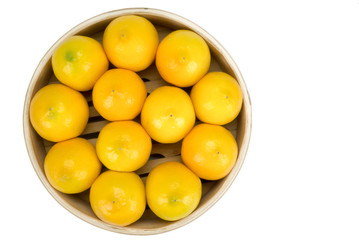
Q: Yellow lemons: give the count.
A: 12